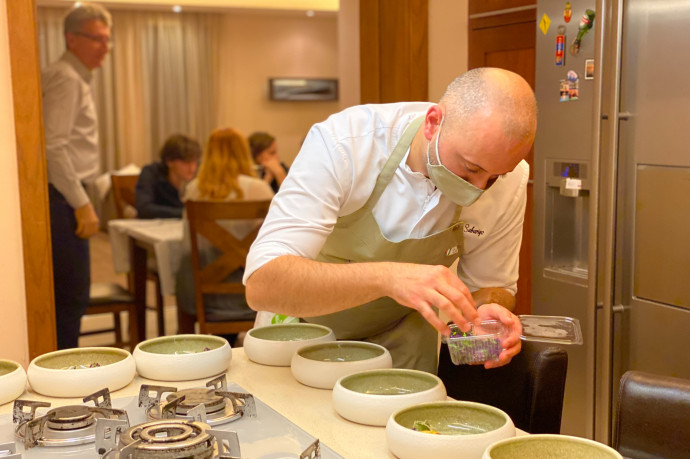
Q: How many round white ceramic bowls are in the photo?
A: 8